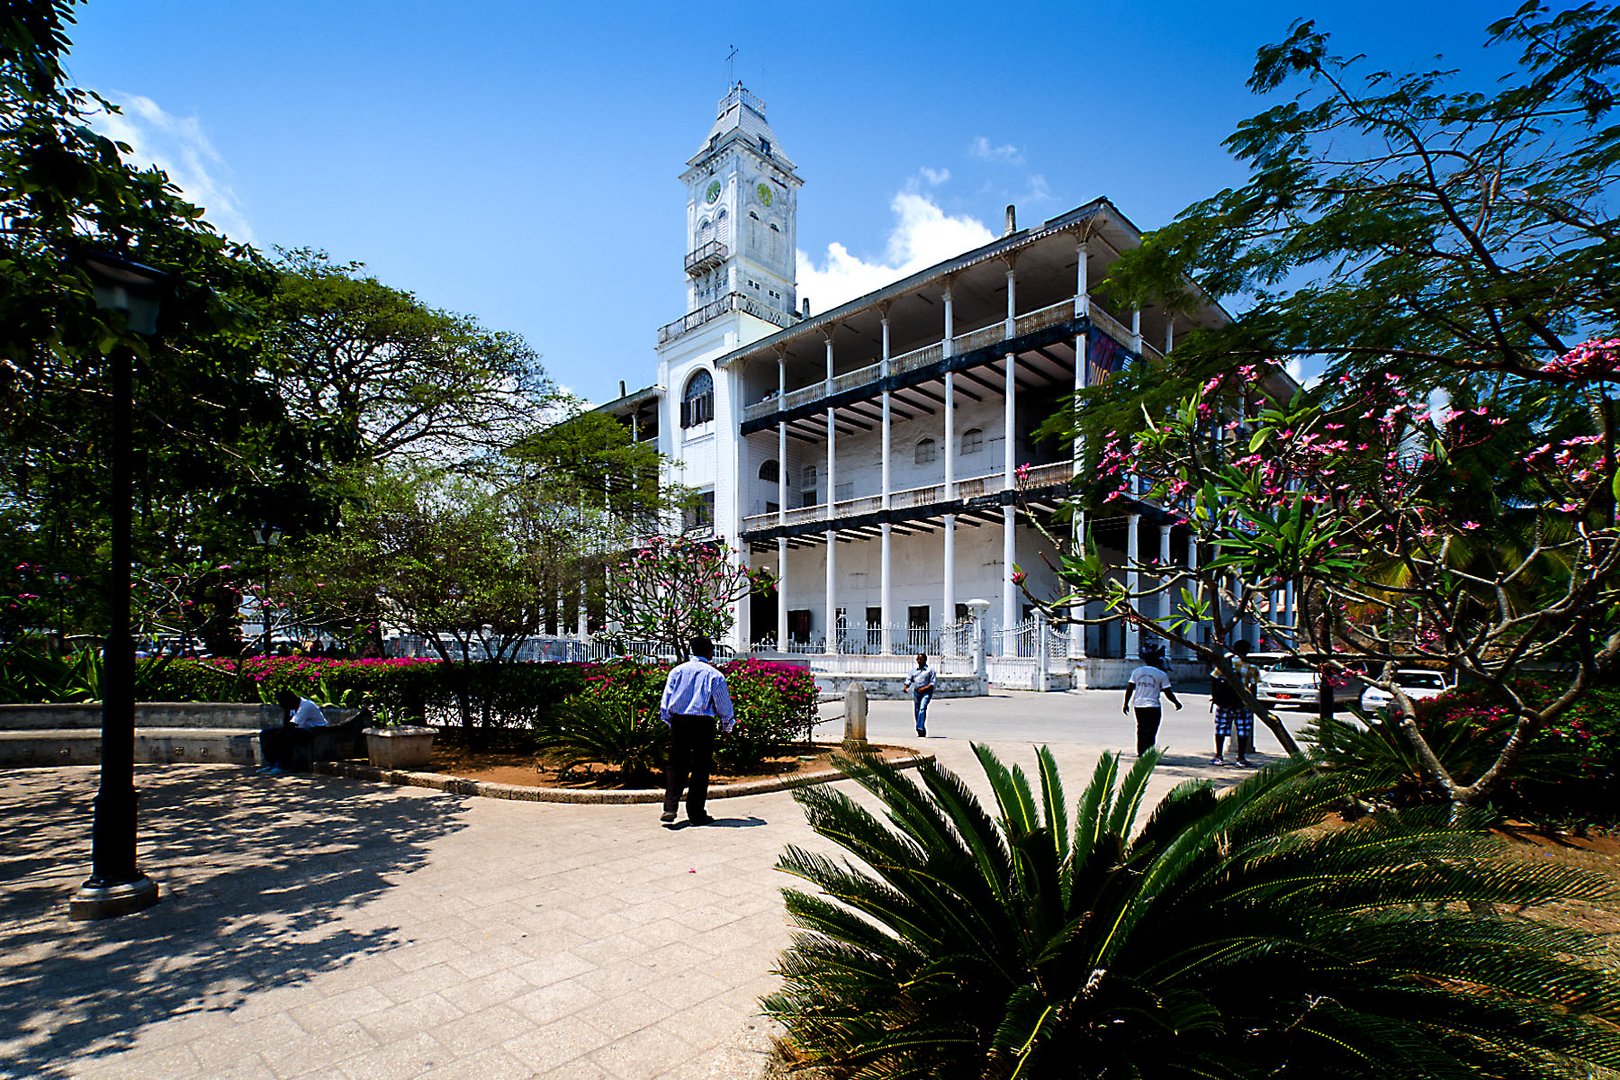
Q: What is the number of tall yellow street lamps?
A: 0